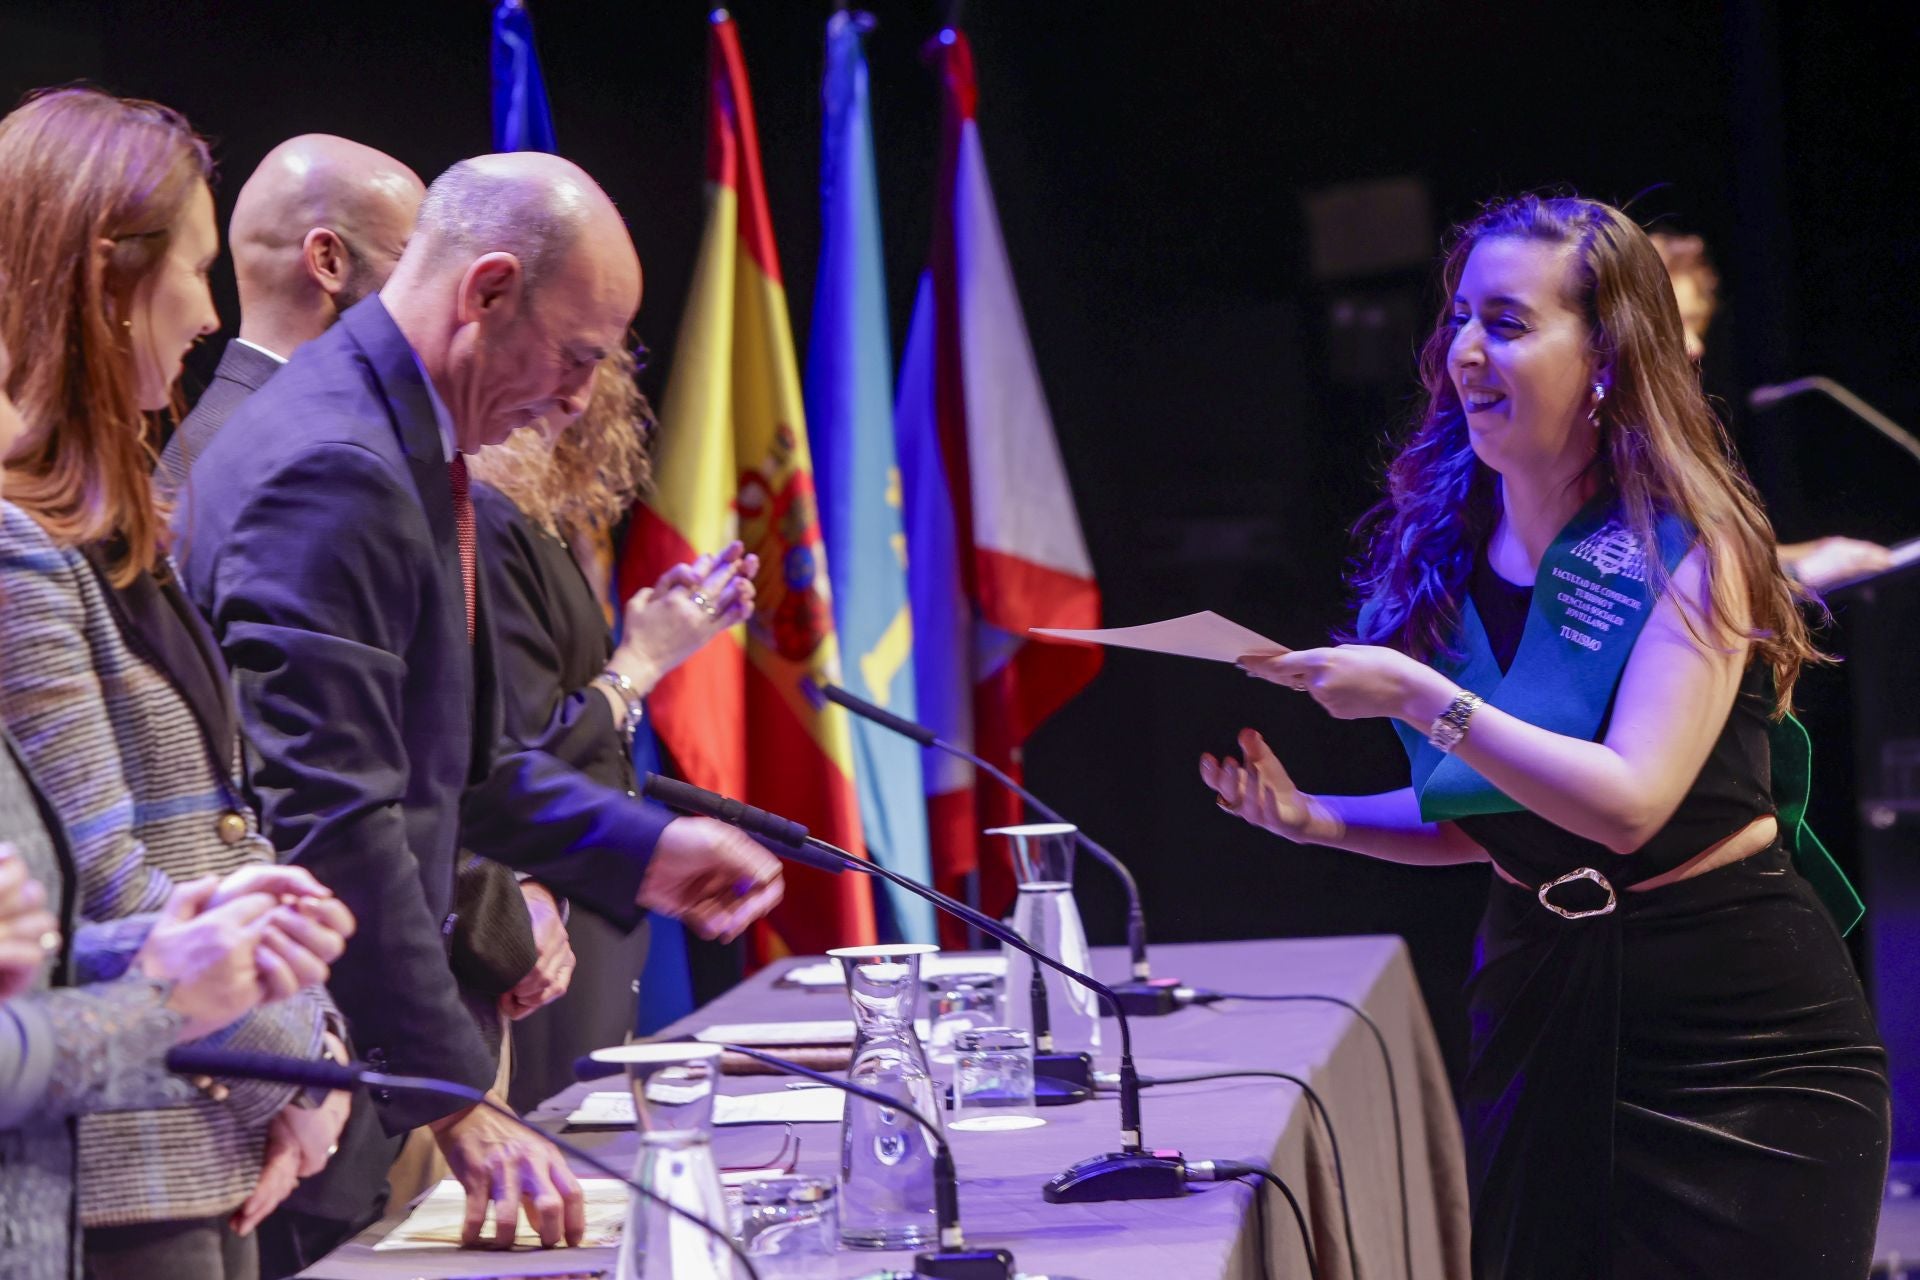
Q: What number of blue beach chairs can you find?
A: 0